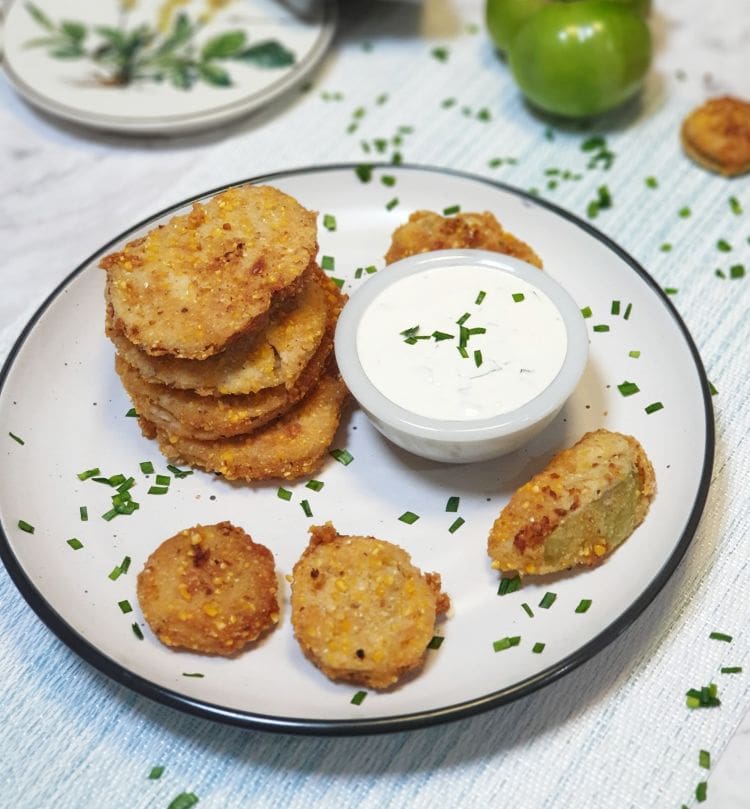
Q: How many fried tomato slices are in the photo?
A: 9